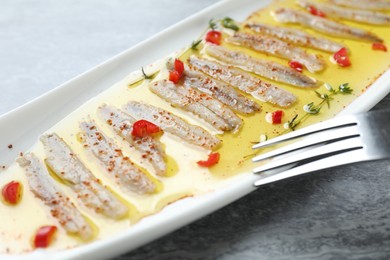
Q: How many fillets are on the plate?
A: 14